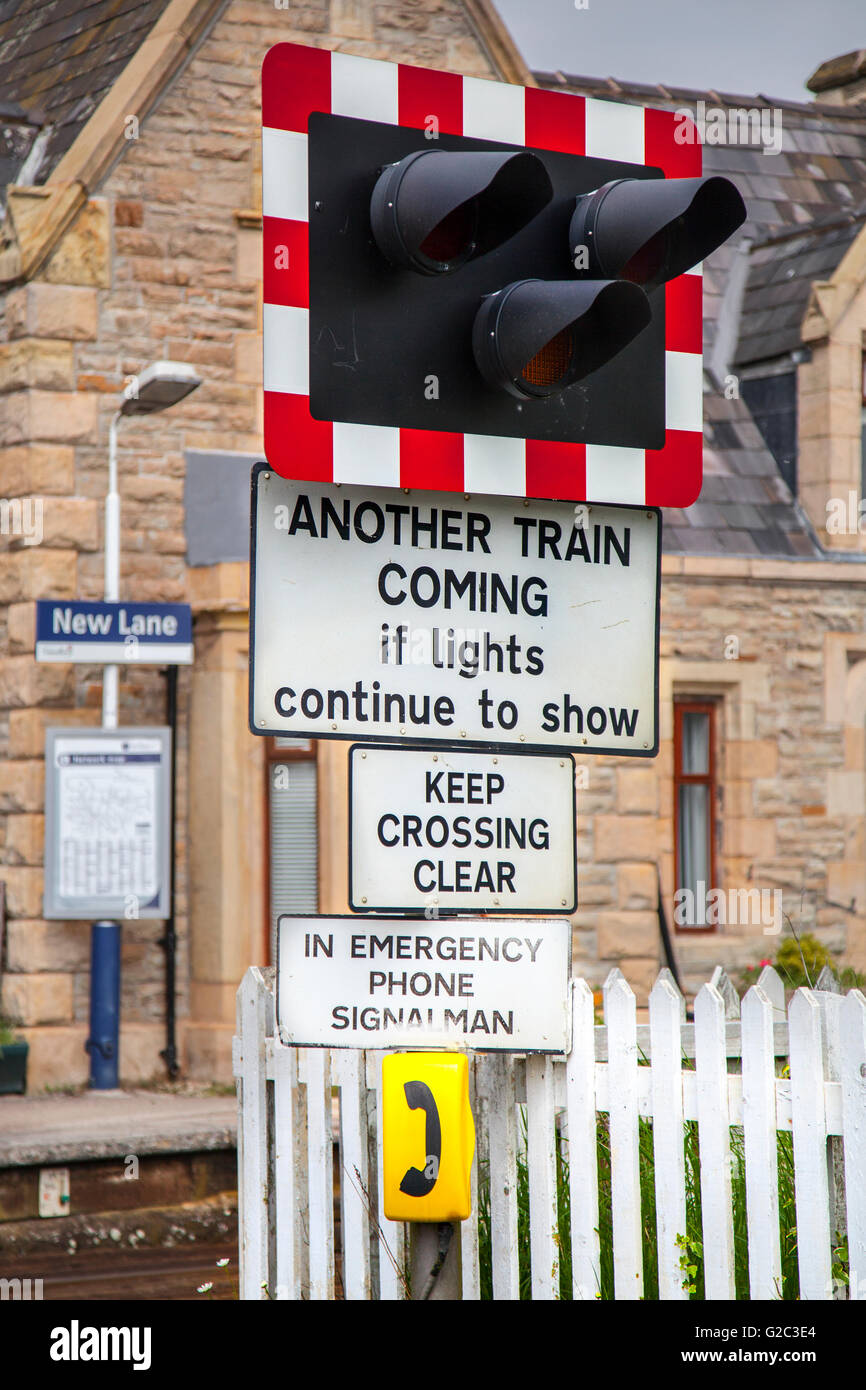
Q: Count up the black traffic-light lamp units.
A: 3